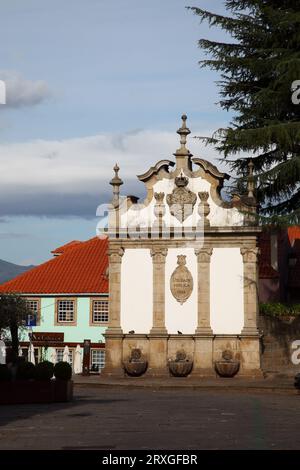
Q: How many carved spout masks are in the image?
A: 3